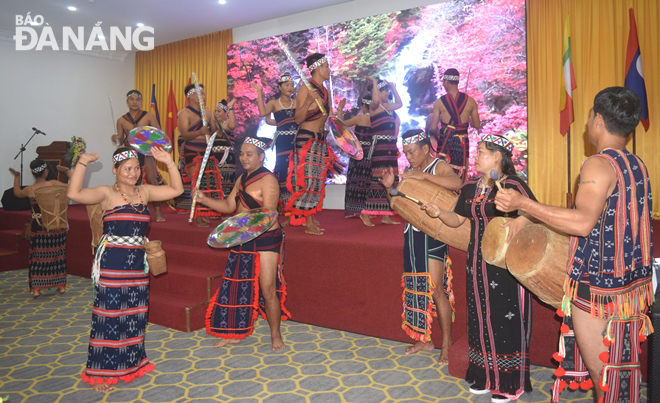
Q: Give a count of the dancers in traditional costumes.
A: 14